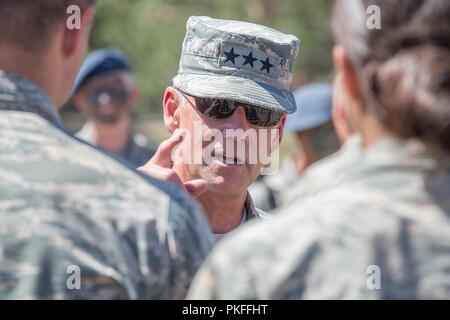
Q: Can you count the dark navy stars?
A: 3